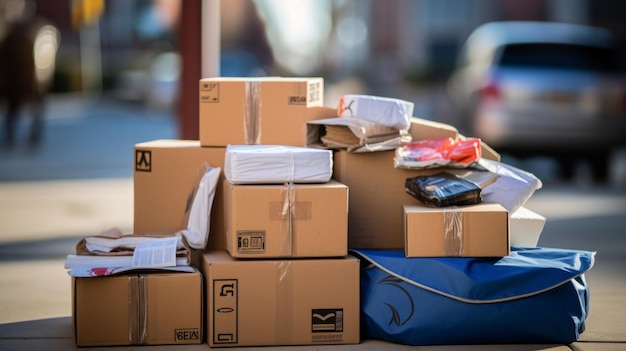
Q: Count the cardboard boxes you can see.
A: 7